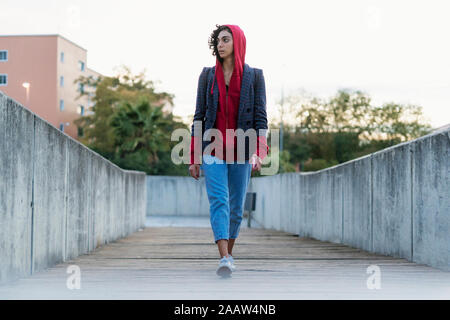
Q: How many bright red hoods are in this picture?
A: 1